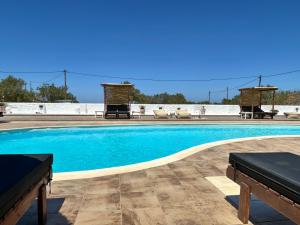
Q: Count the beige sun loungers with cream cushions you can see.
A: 3